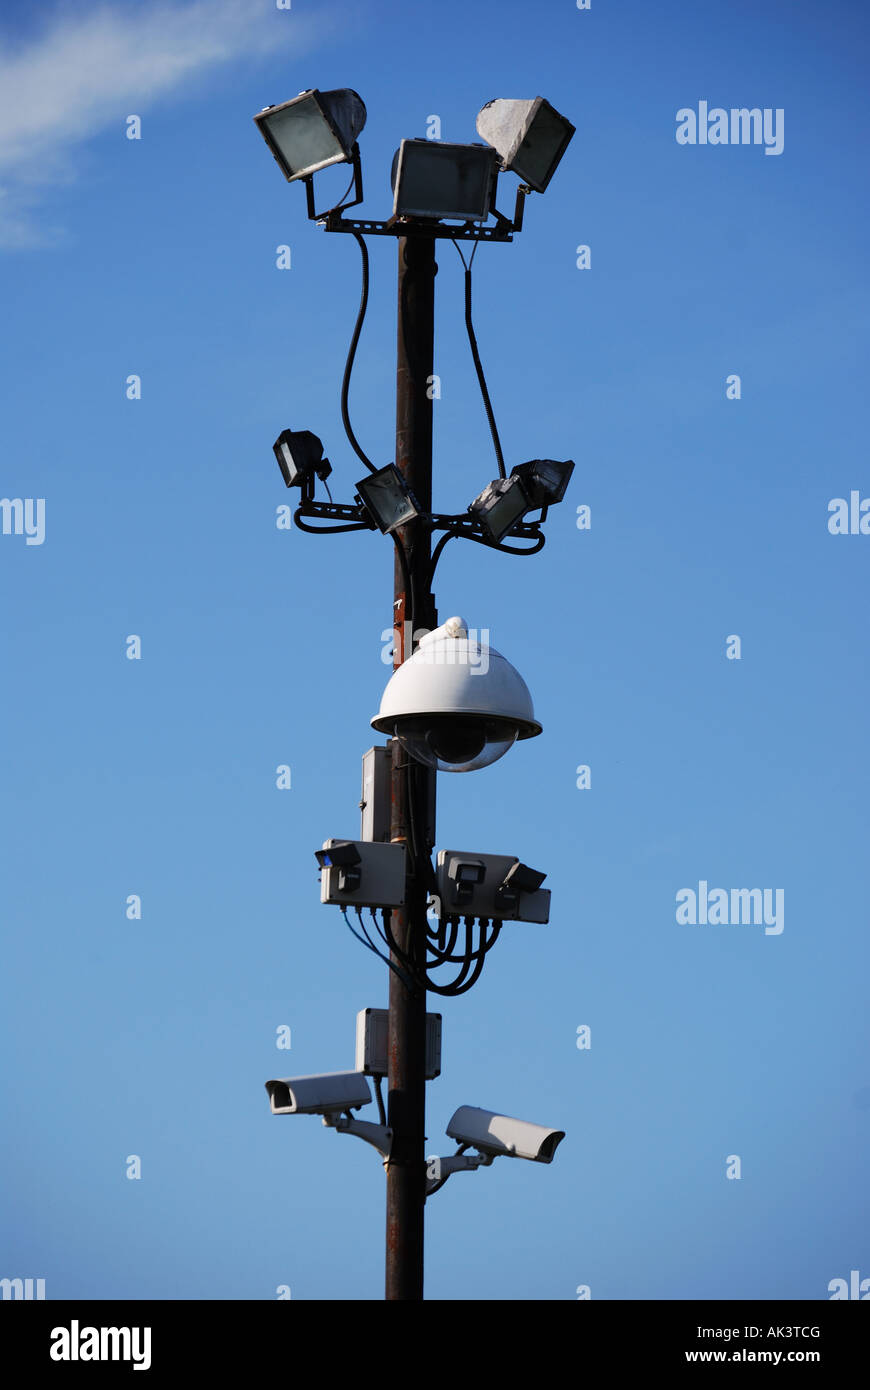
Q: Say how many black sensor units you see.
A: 3